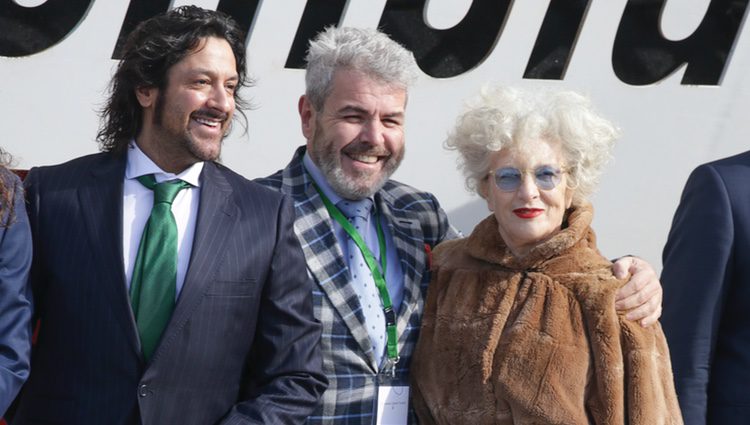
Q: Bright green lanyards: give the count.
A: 1